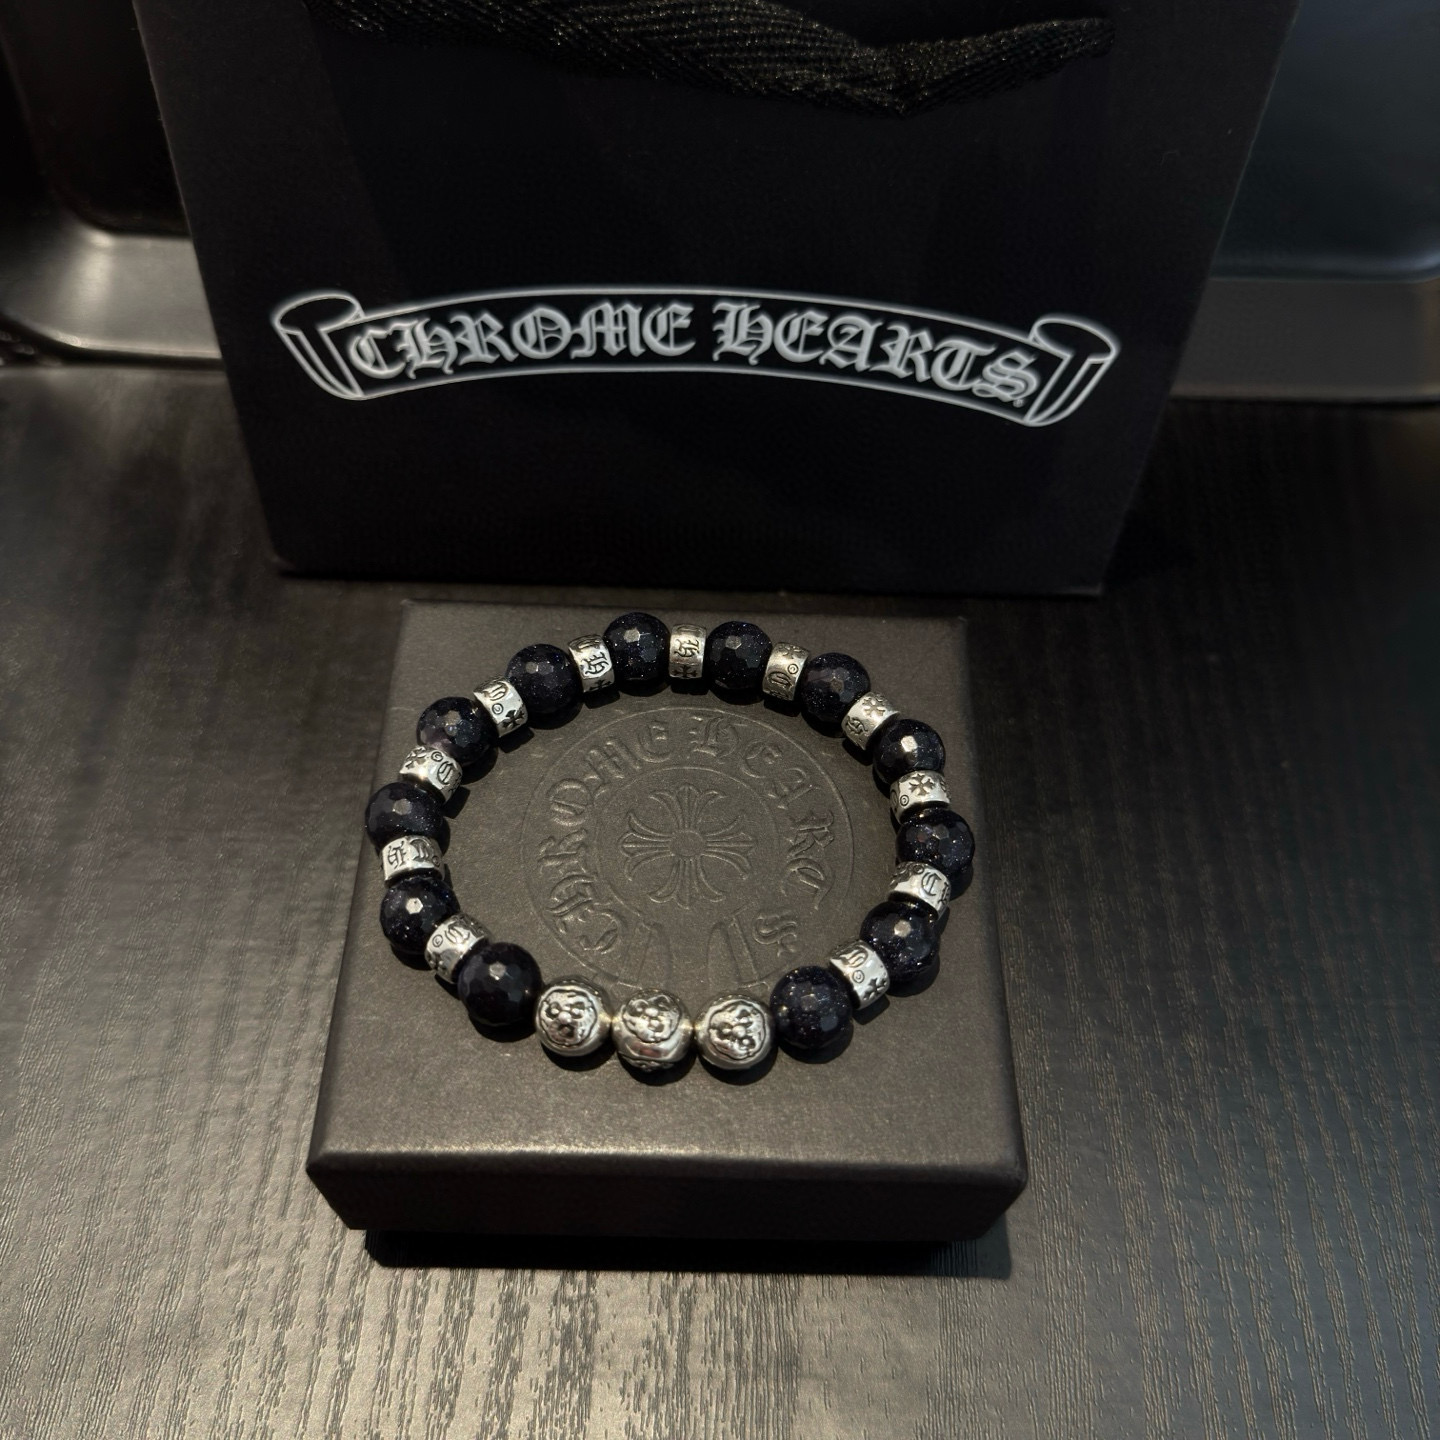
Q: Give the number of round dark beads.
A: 12